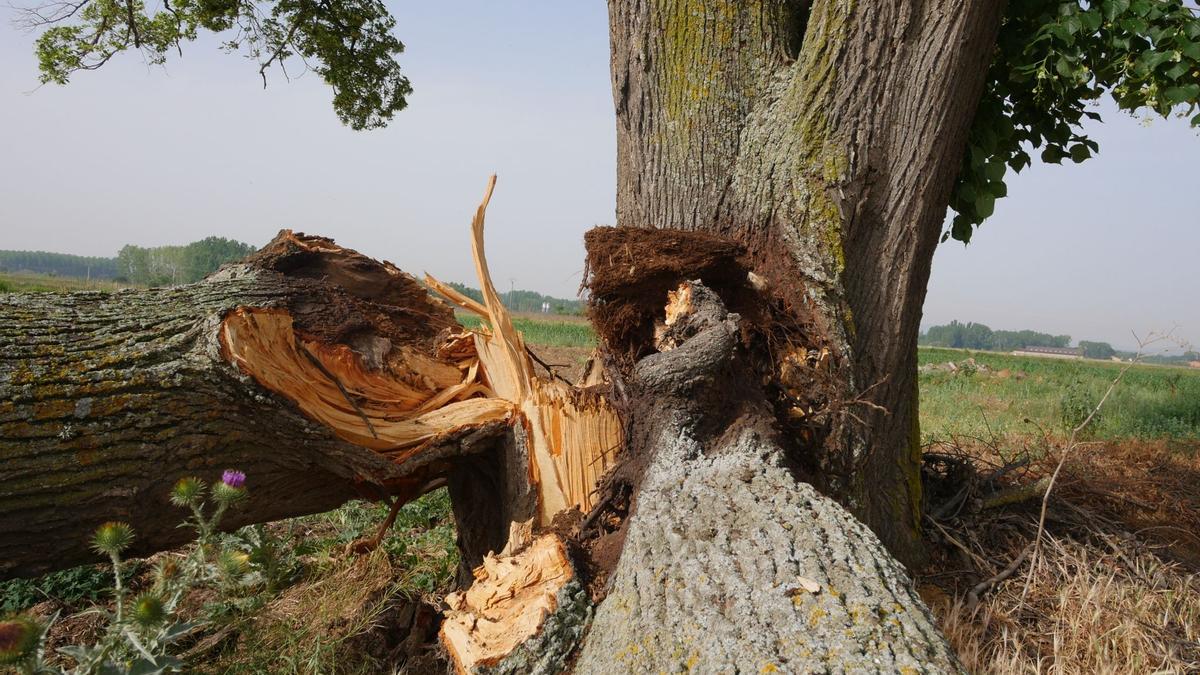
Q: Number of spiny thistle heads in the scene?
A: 7